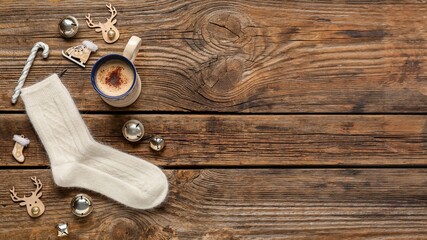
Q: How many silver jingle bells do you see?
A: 5